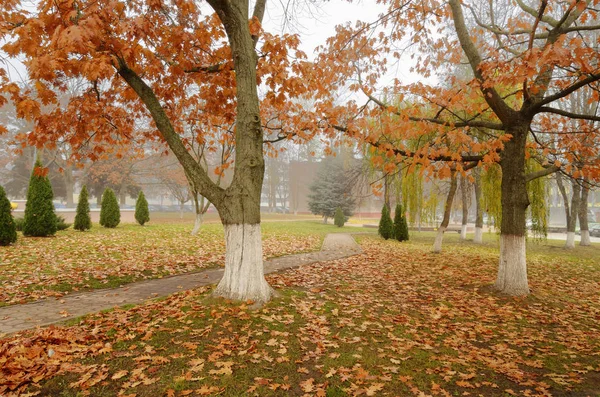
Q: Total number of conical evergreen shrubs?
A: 8